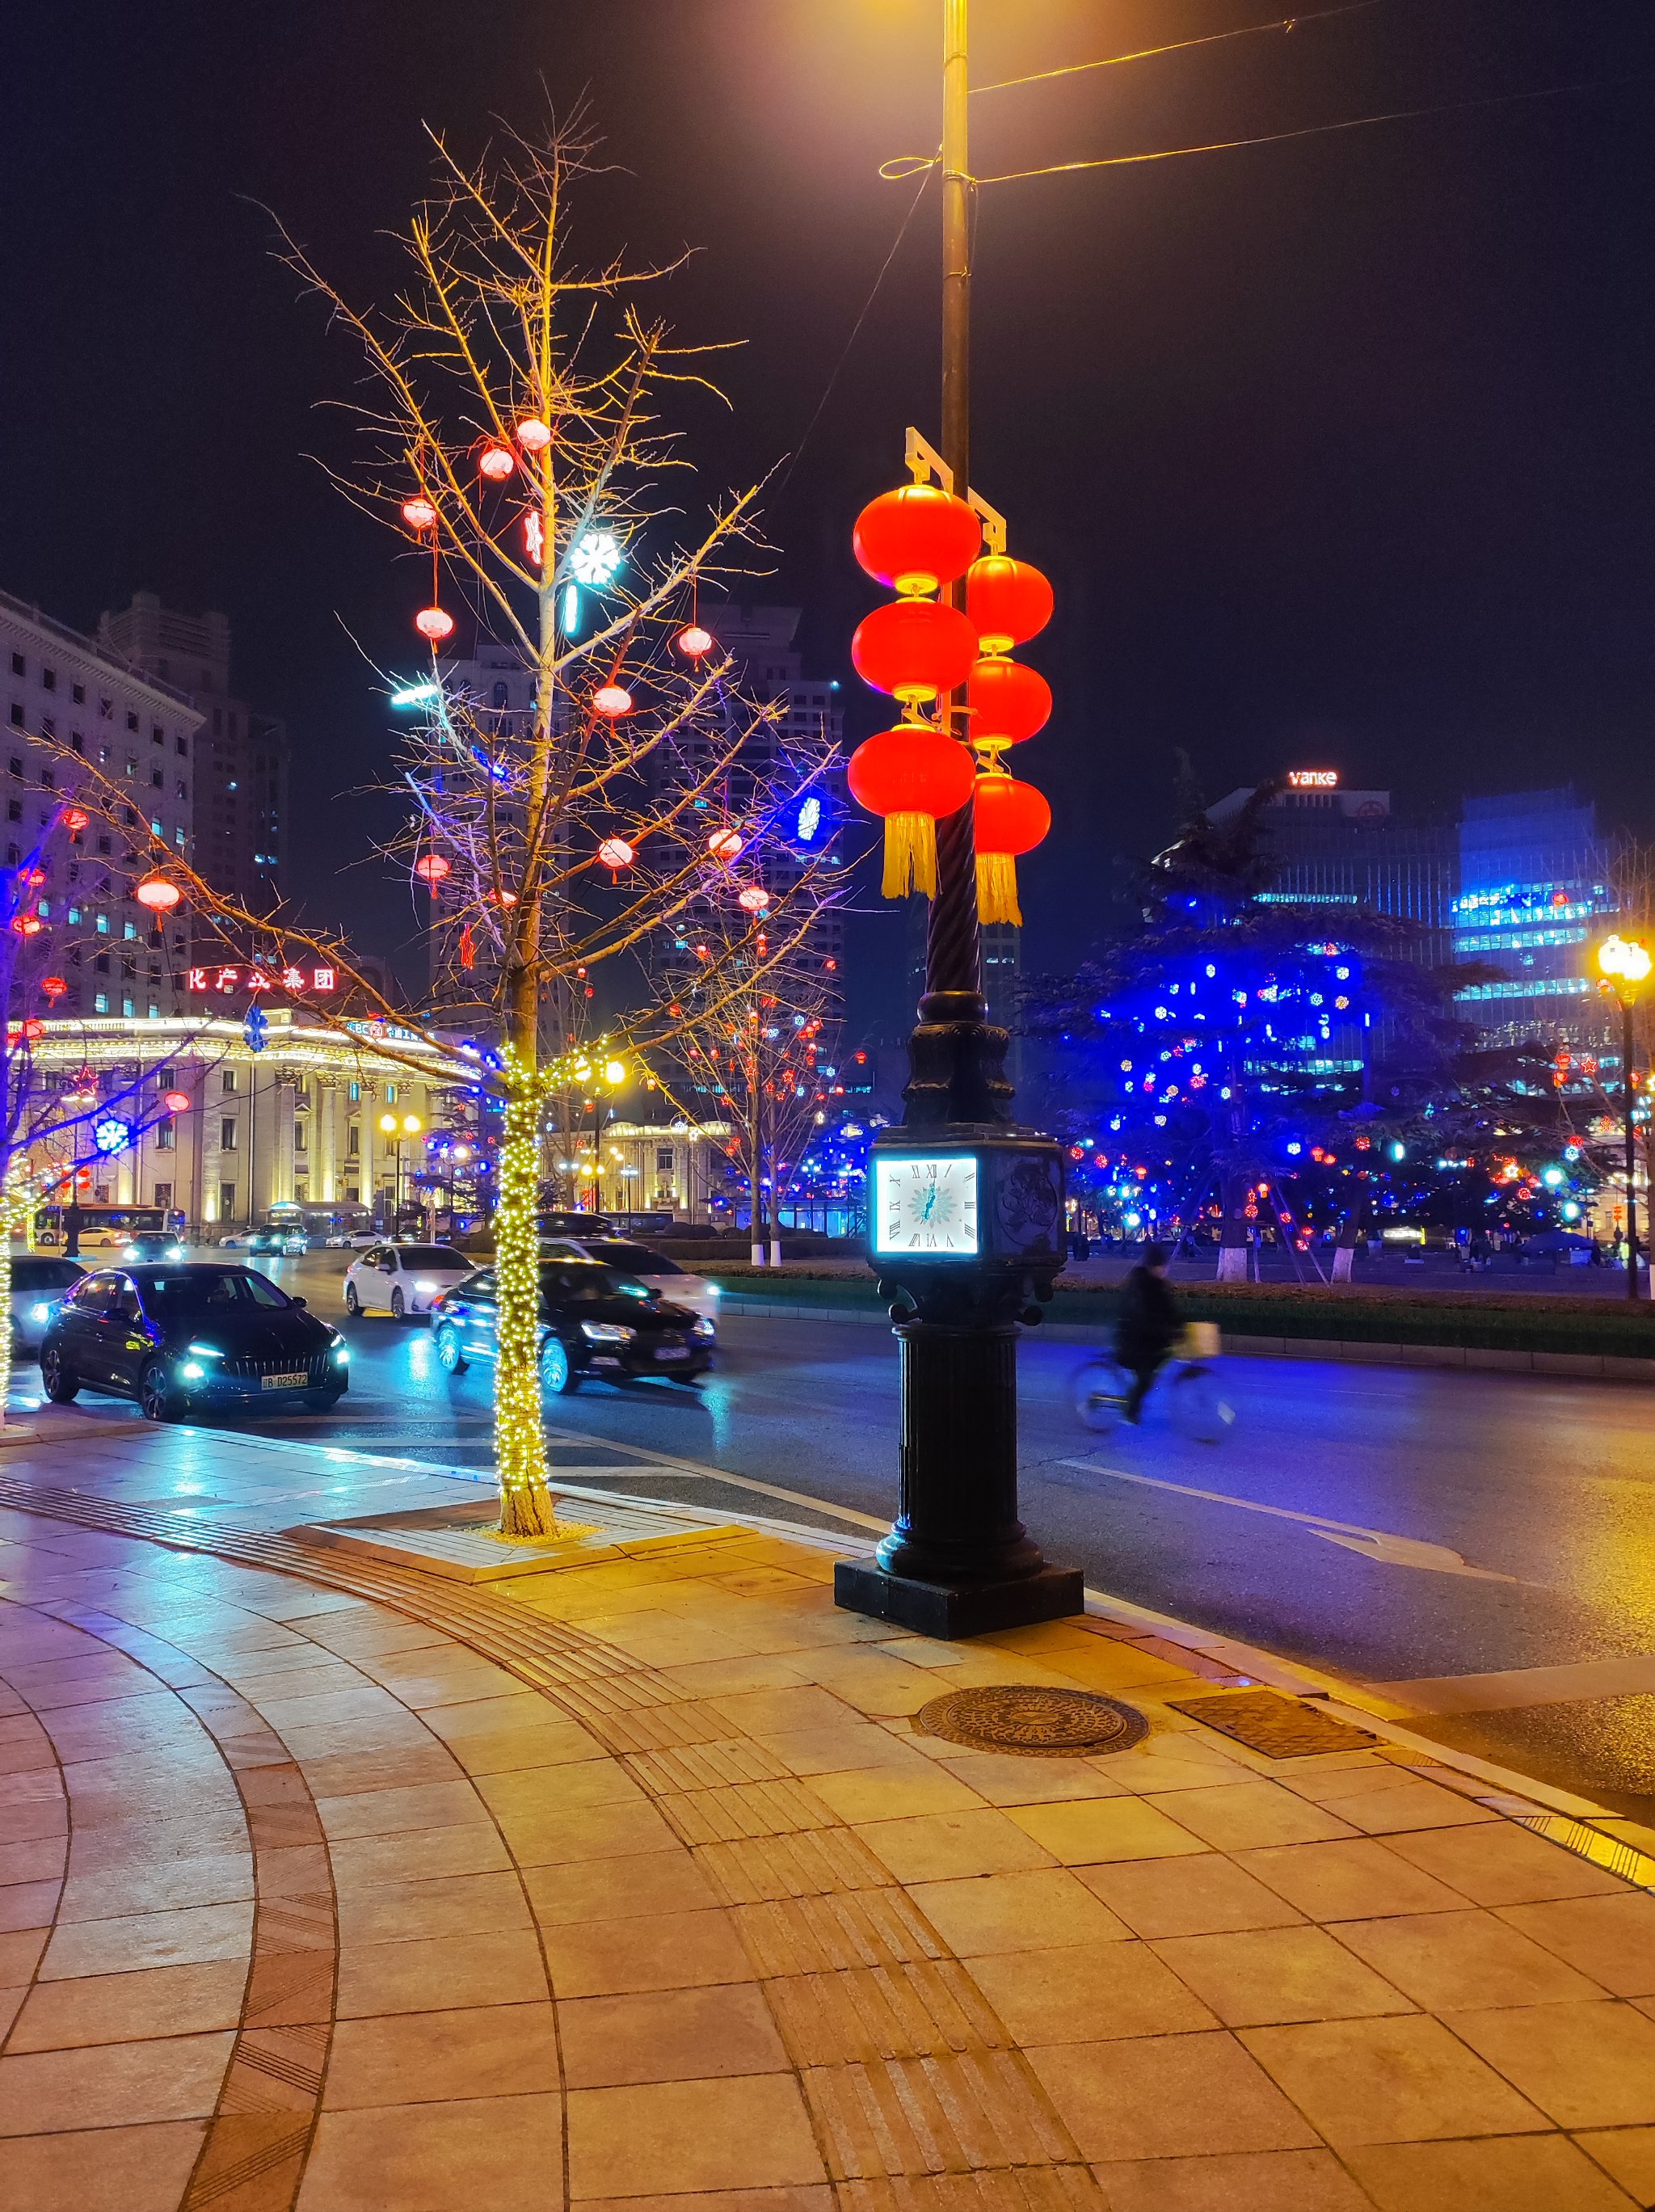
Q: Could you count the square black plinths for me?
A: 1